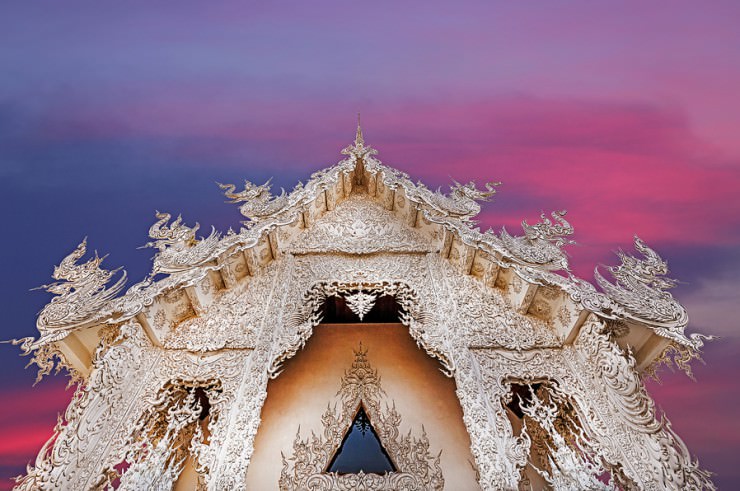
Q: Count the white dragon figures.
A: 6